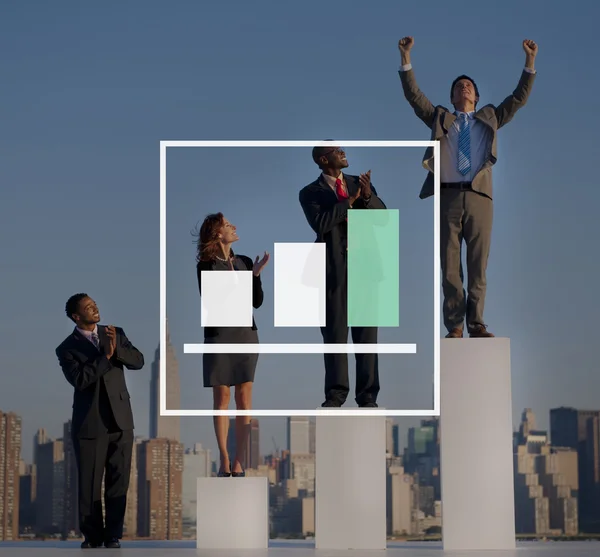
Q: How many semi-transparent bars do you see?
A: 3